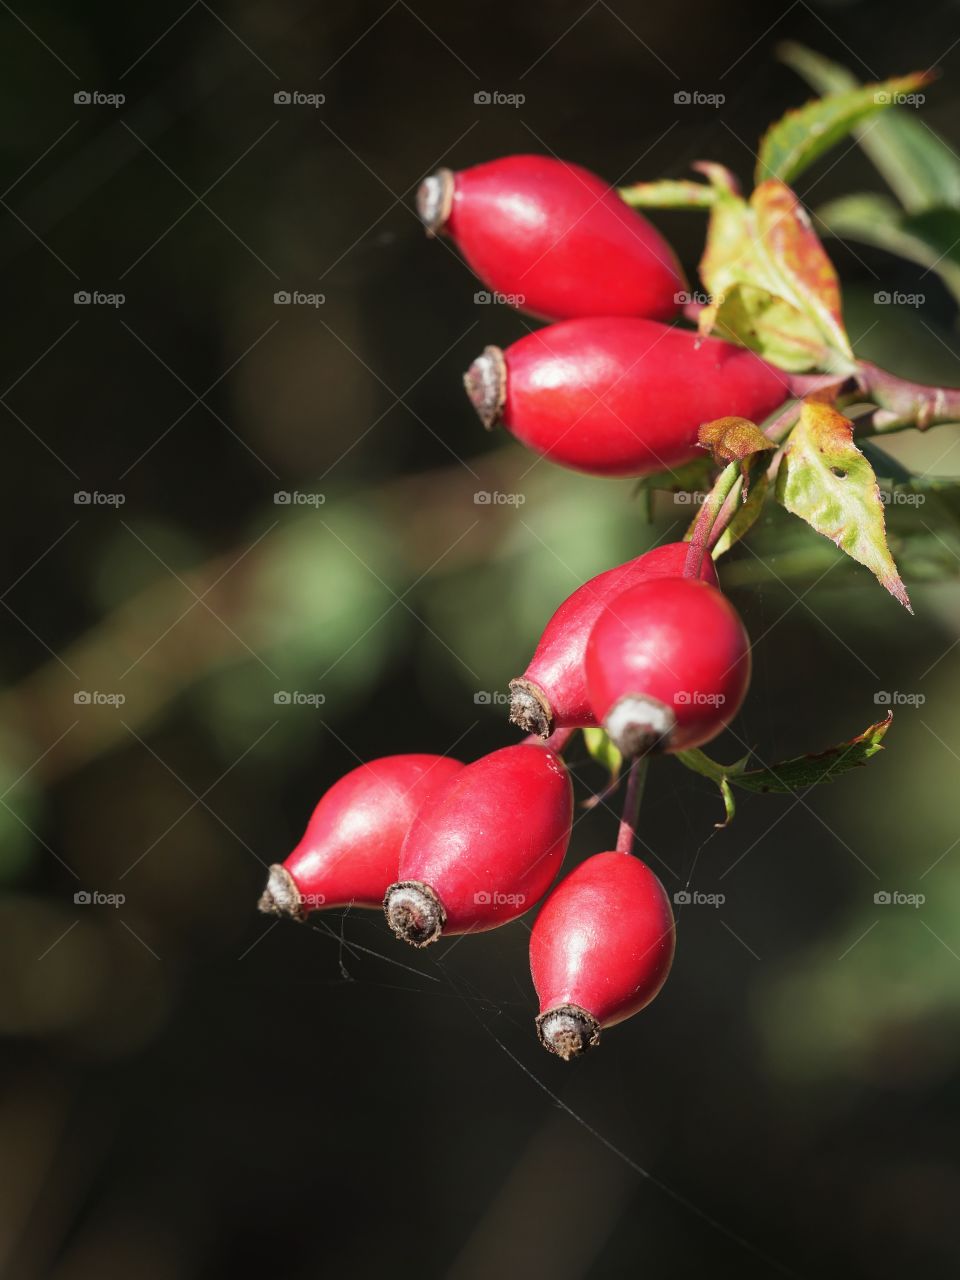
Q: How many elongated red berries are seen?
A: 7